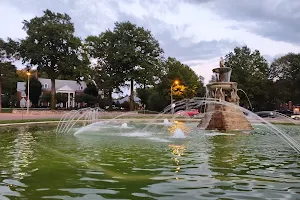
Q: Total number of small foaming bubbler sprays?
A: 3